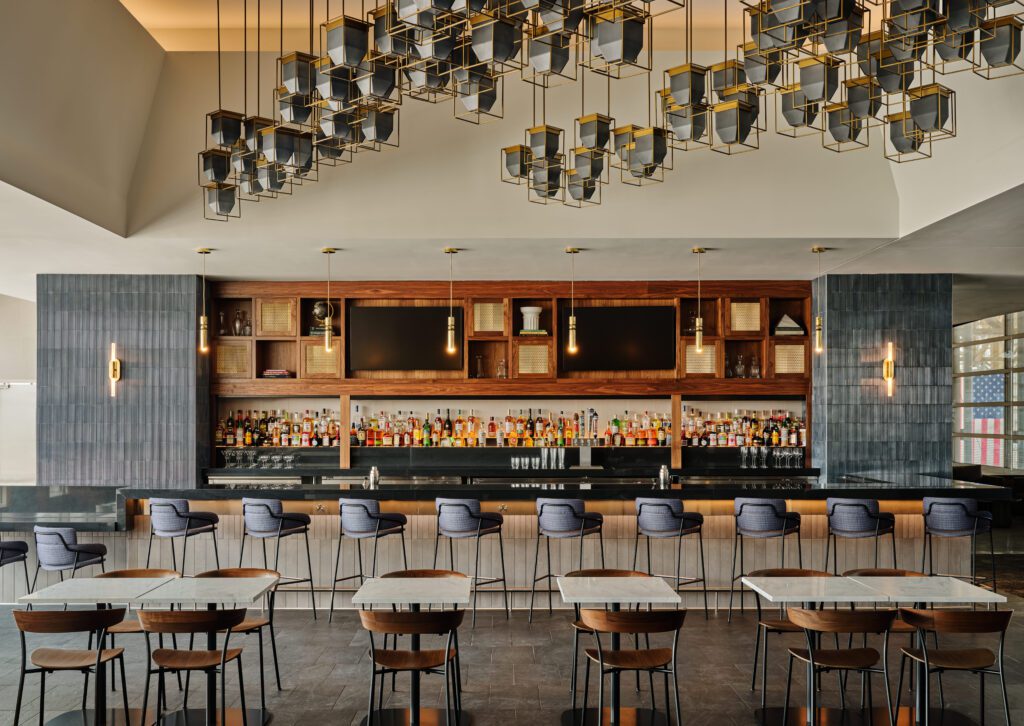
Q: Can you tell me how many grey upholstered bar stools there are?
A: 11